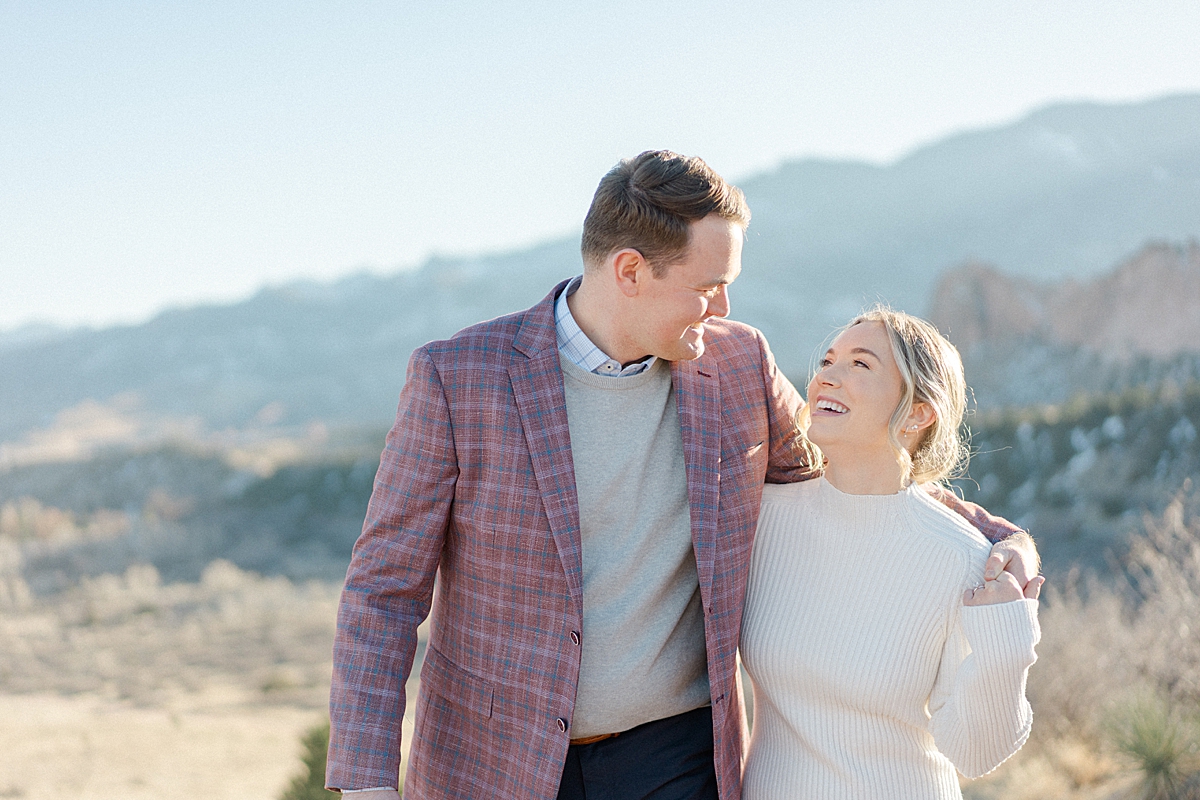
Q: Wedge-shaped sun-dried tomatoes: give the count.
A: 0